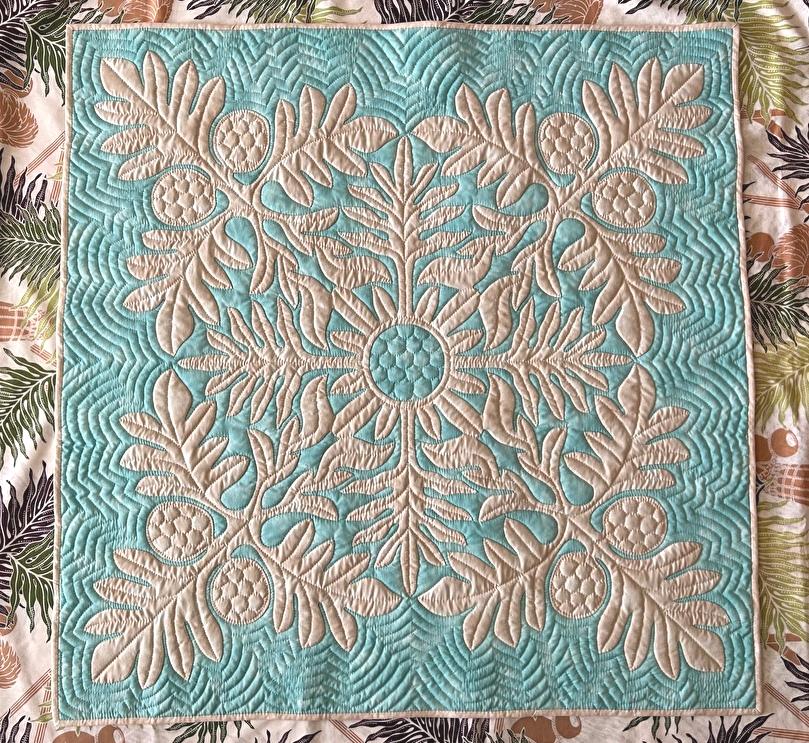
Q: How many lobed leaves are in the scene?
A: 12